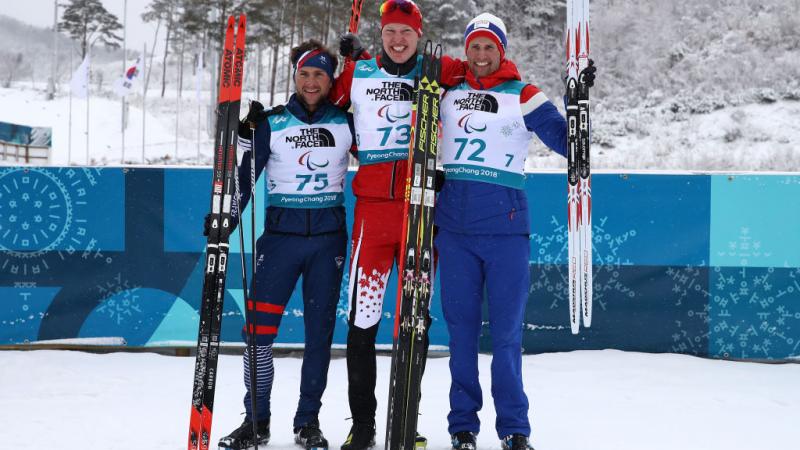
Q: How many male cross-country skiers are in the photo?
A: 3